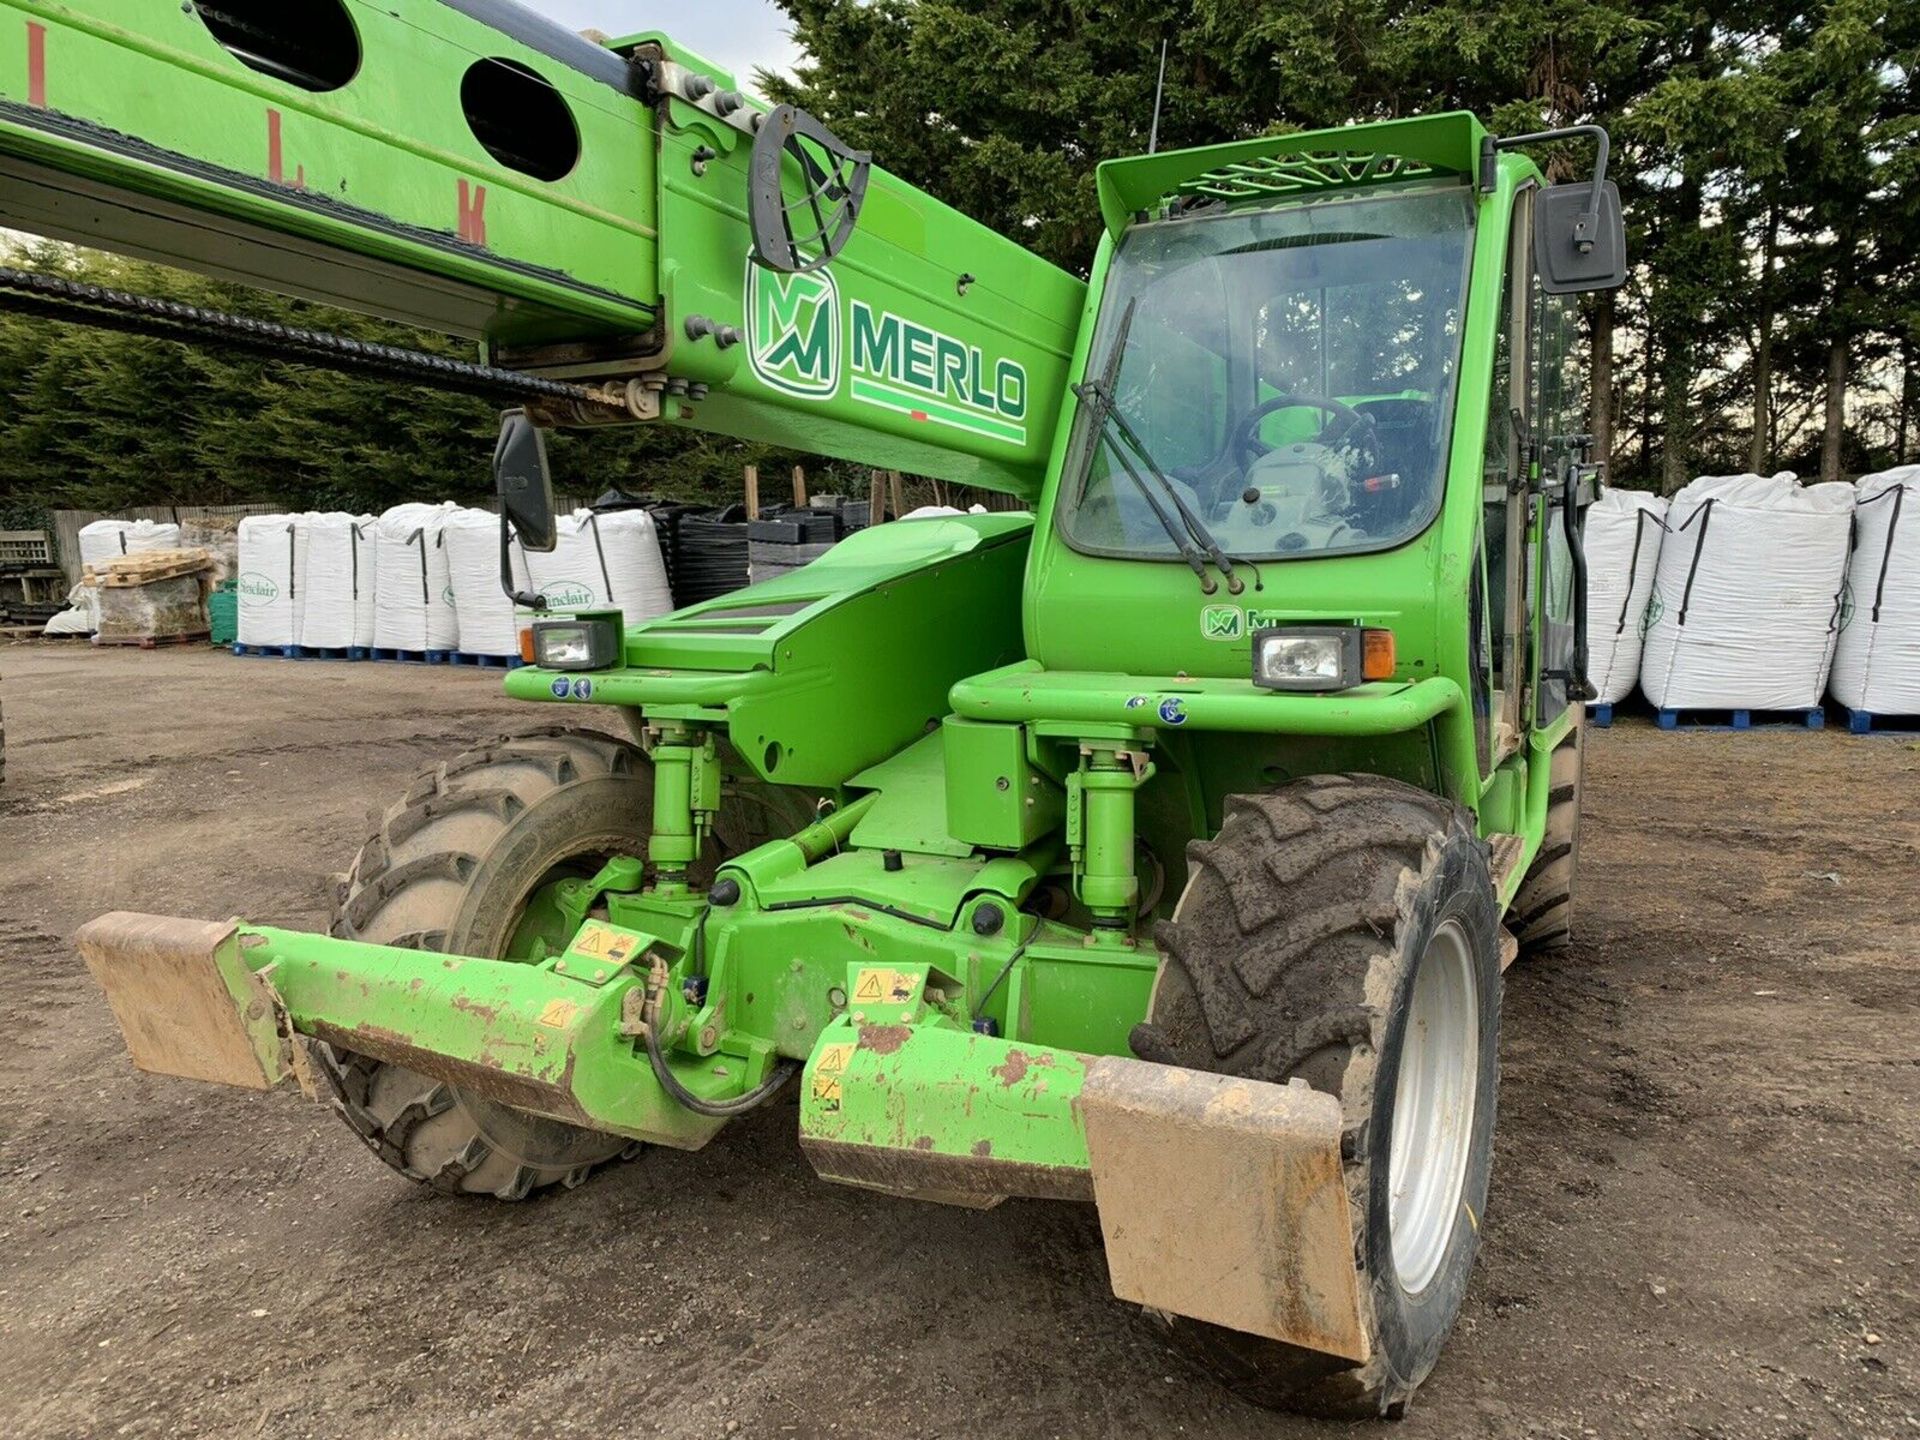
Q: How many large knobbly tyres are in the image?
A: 3